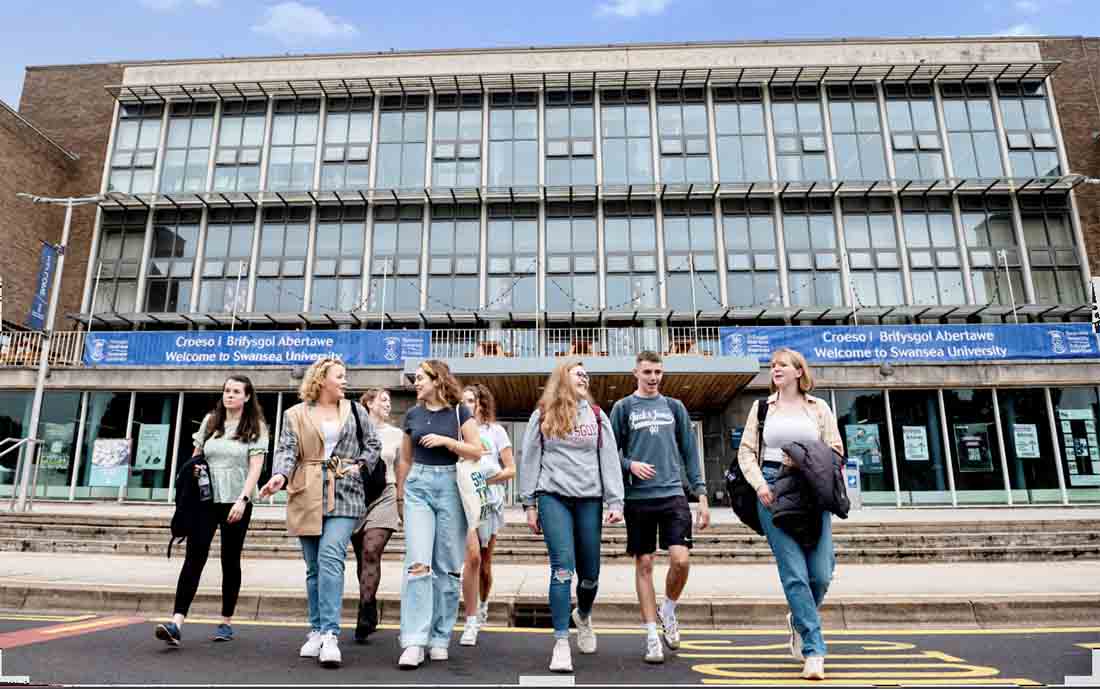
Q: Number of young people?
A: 8